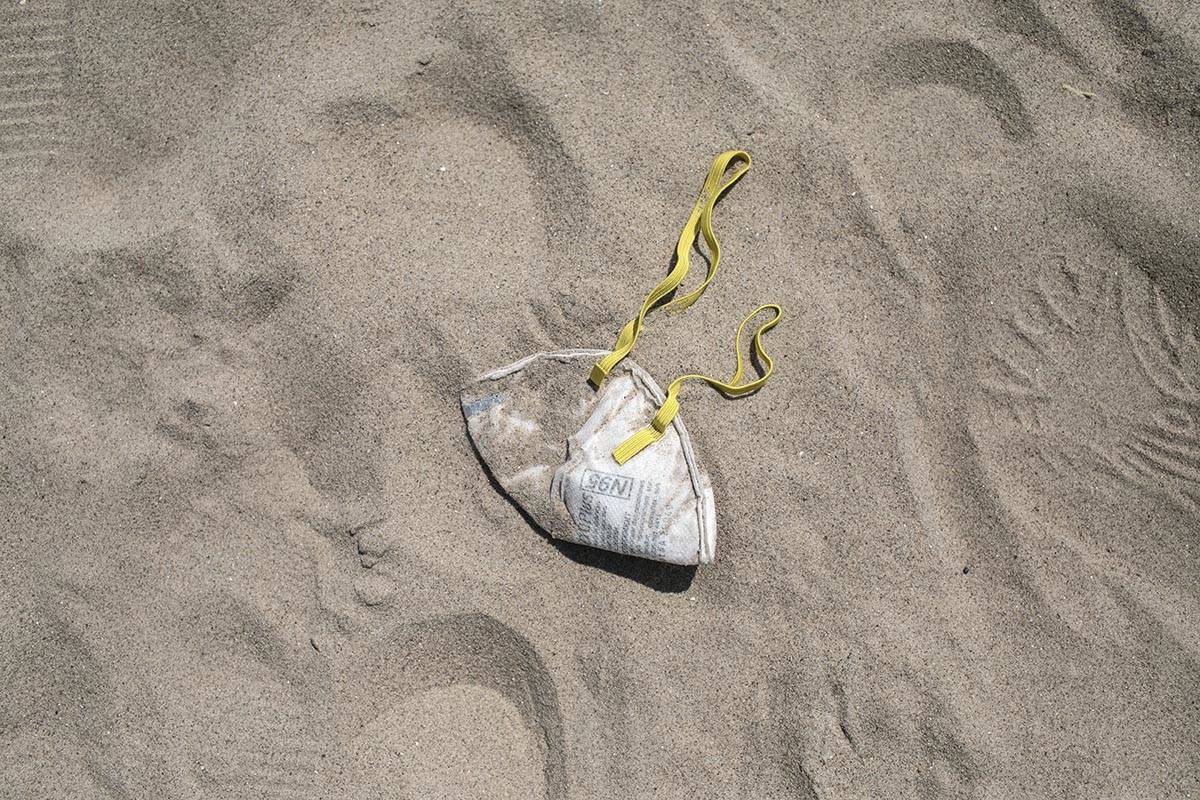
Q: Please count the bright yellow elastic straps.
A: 2